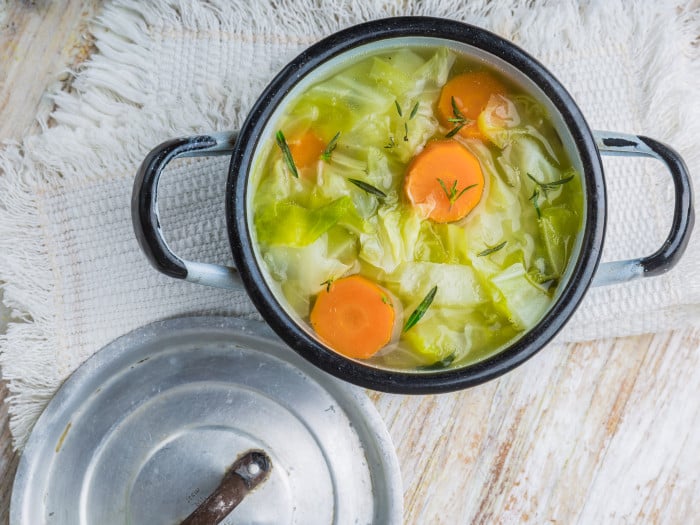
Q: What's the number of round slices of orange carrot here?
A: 4